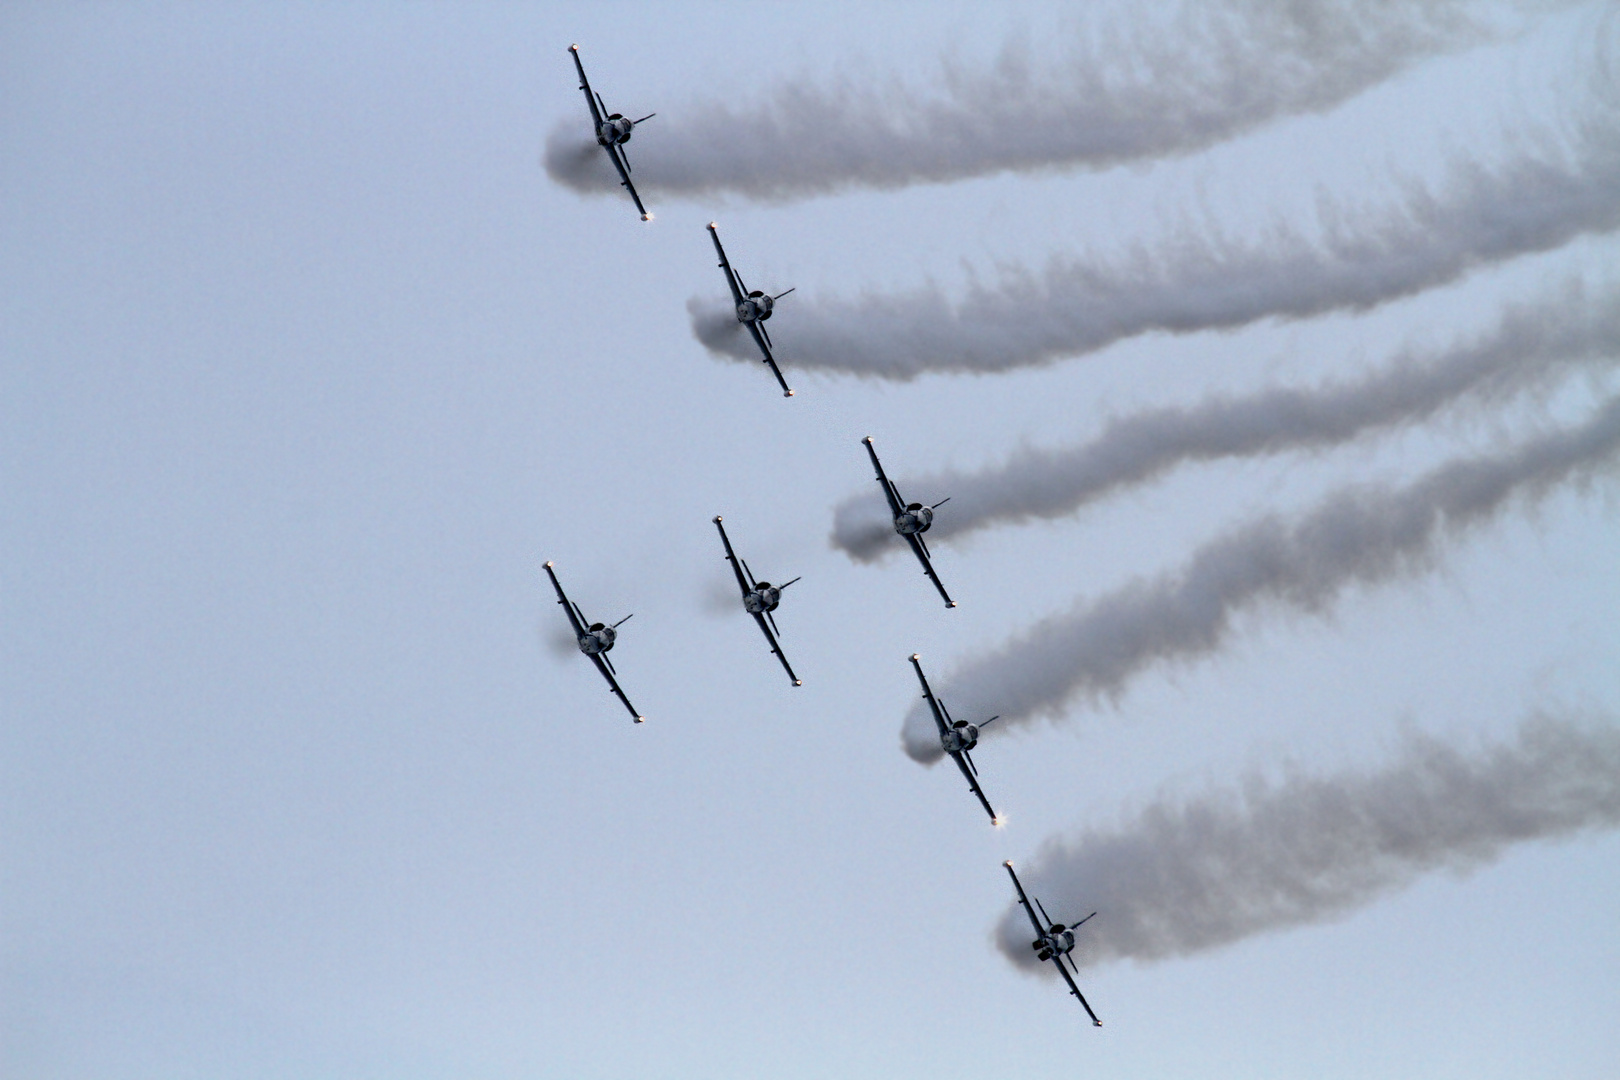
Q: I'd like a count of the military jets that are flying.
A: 7